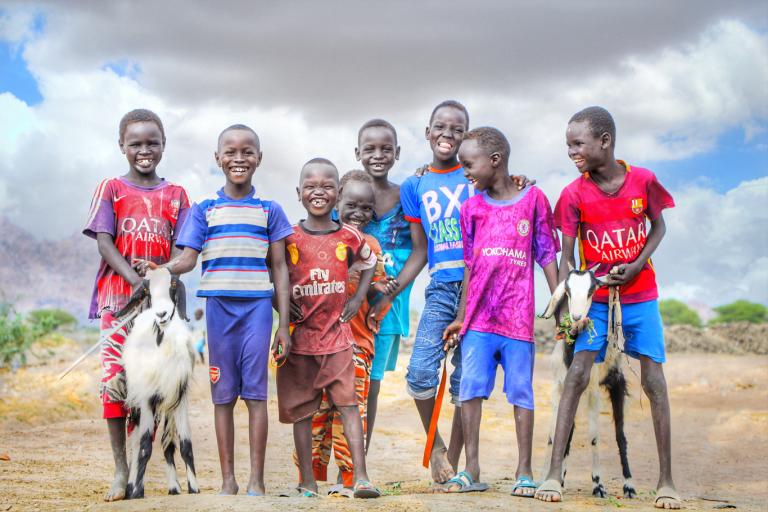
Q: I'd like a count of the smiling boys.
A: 8